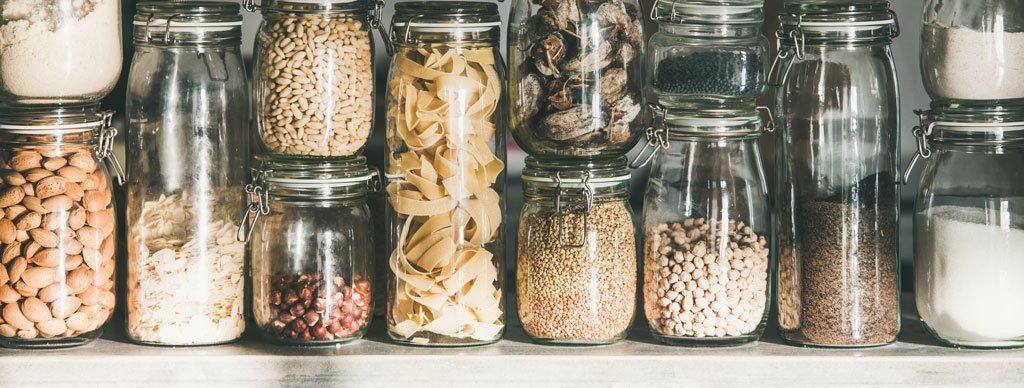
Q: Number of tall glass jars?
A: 3